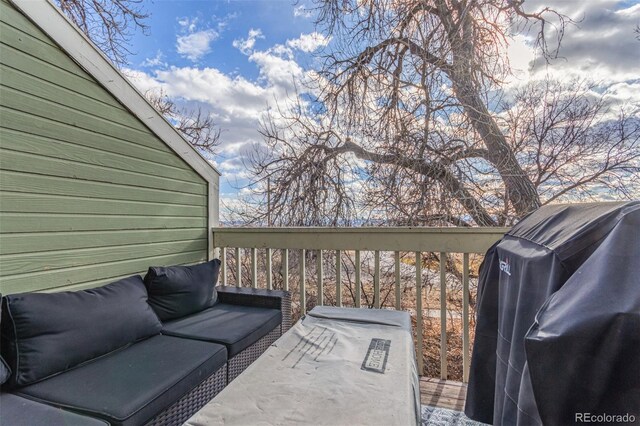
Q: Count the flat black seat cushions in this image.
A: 3